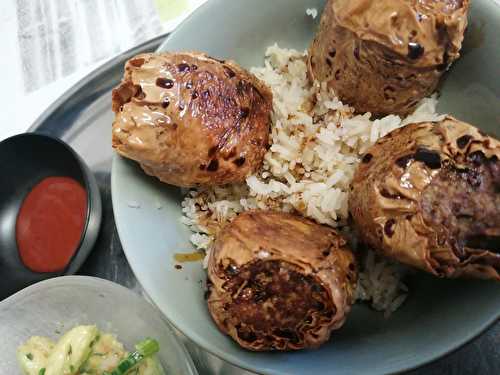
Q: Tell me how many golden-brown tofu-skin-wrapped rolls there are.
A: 4